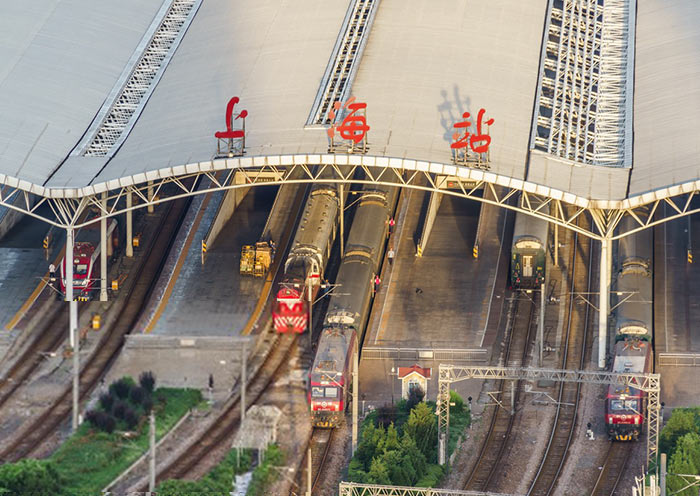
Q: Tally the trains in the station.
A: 5